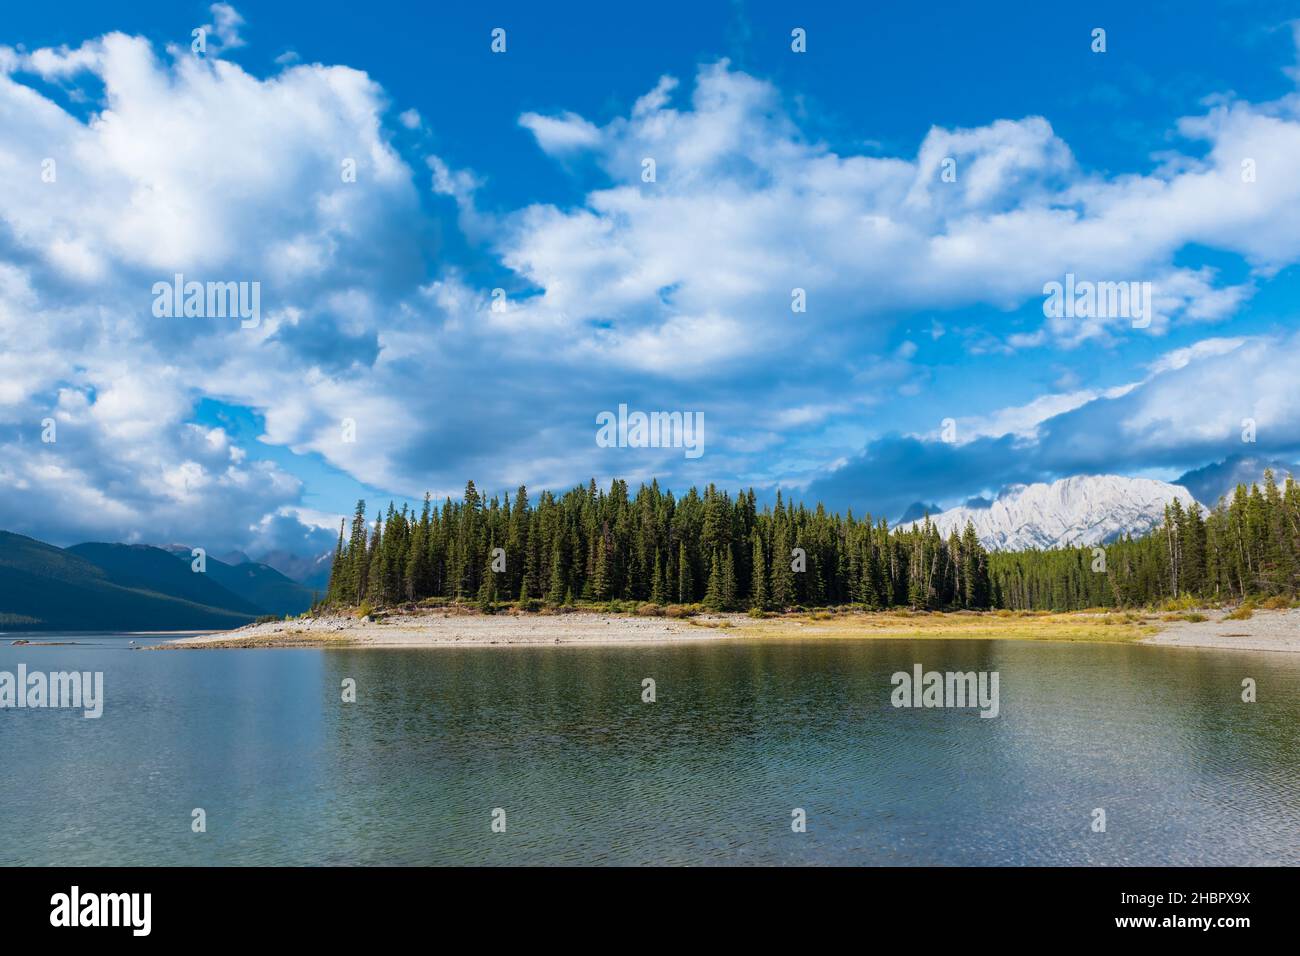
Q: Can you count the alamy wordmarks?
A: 6